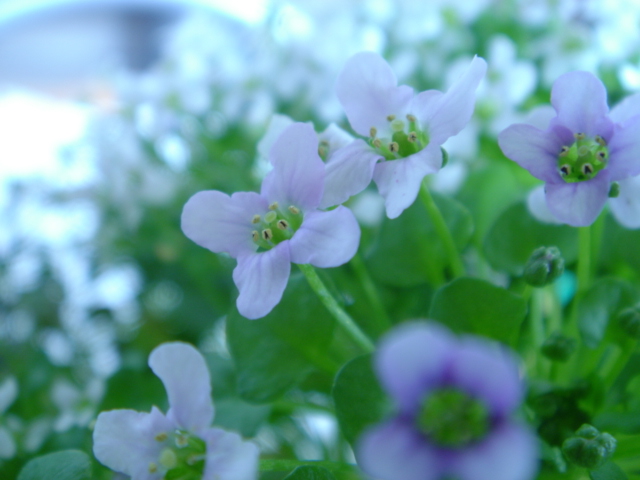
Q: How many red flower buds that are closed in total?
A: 0